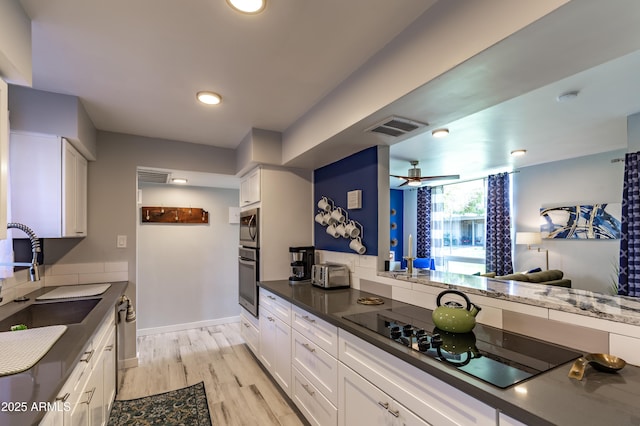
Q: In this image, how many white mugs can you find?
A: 8